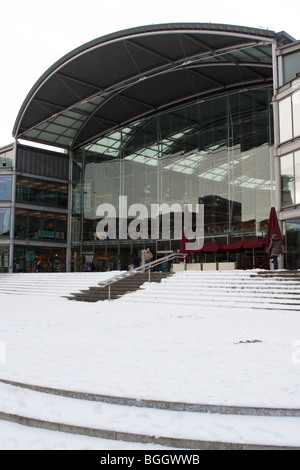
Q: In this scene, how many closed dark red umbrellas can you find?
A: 2